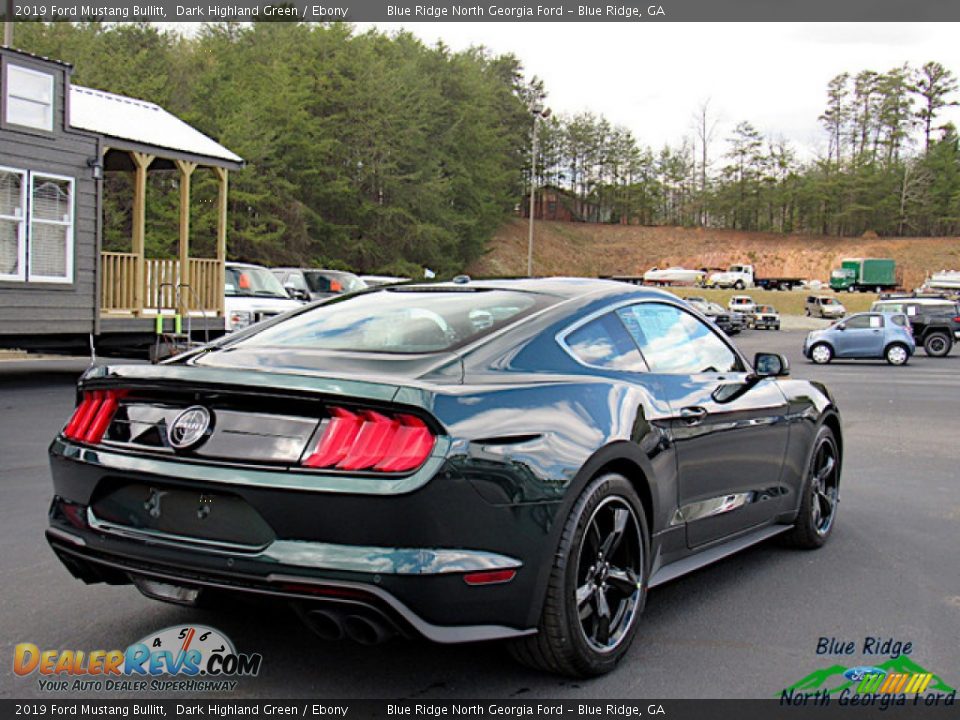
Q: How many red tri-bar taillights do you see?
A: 2